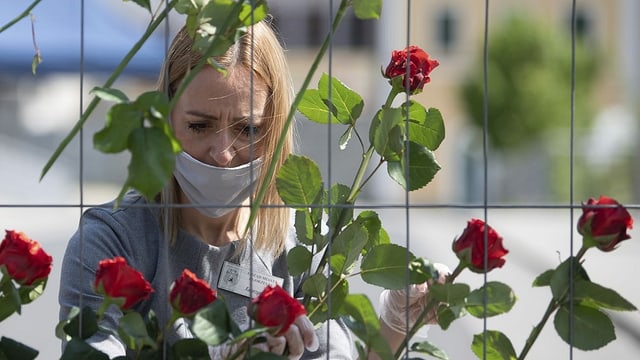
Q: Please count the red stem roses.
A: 7